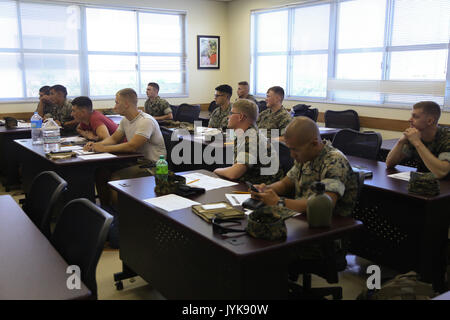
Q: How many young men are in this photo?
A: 11